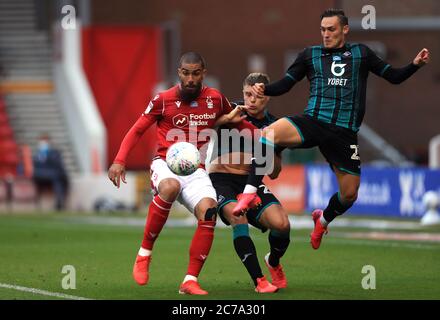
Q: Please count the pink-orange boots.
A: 6